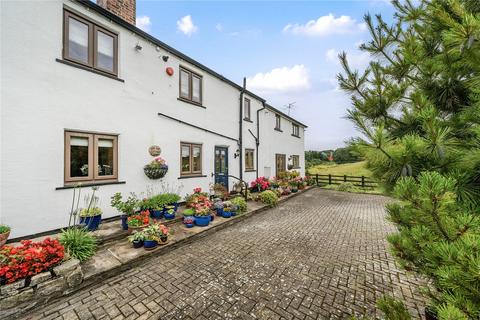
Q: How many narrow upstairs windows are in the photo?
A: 2